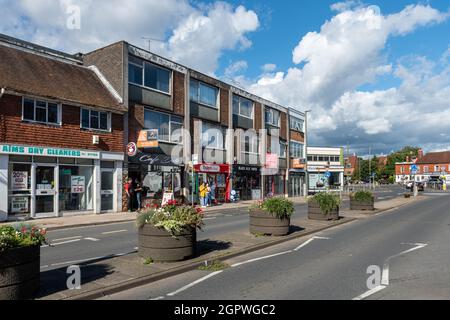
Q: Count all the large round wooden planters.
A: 5